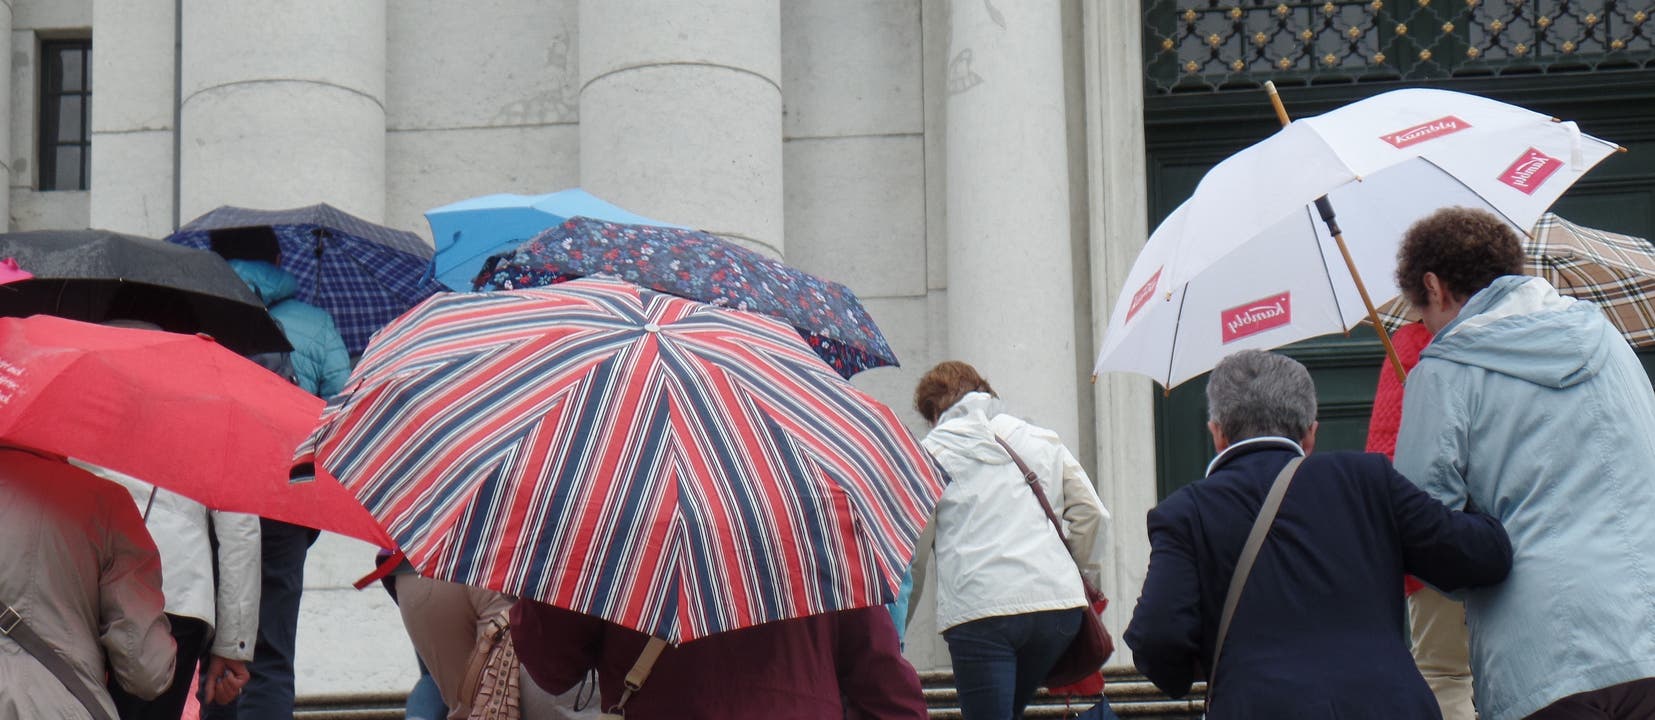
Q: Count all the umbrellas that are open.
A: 9